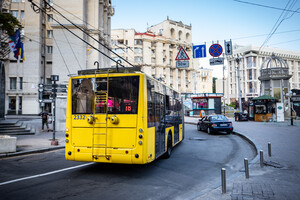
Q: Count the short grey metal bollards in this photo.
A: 4